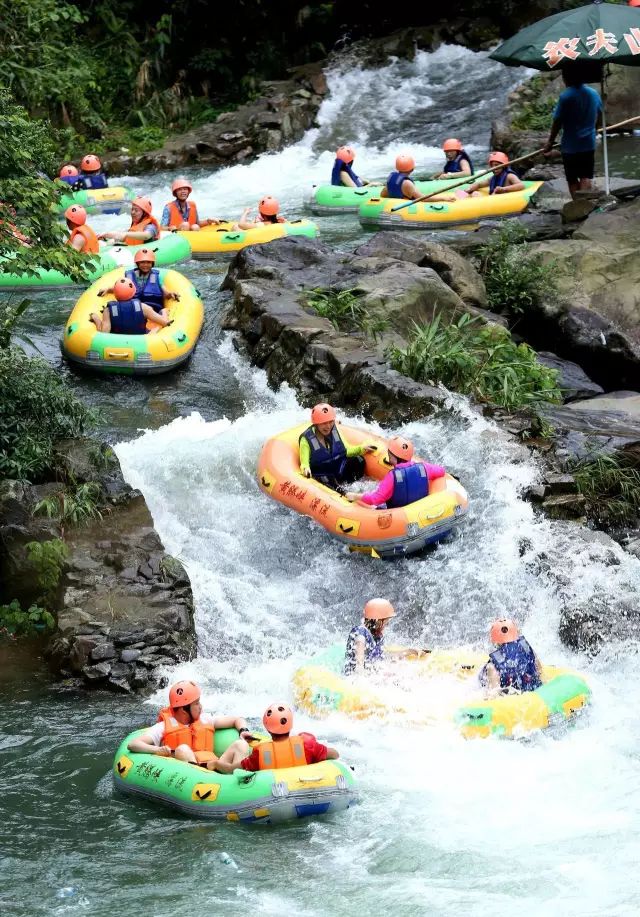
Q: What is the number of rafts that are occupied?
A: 9